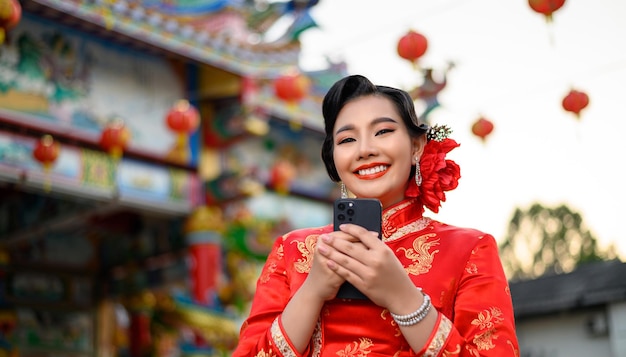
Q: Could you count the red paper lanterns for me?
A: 10